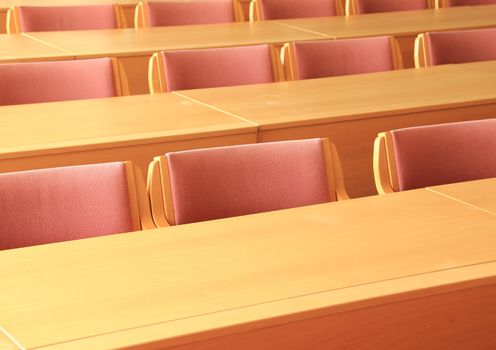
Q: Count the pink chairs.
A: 12